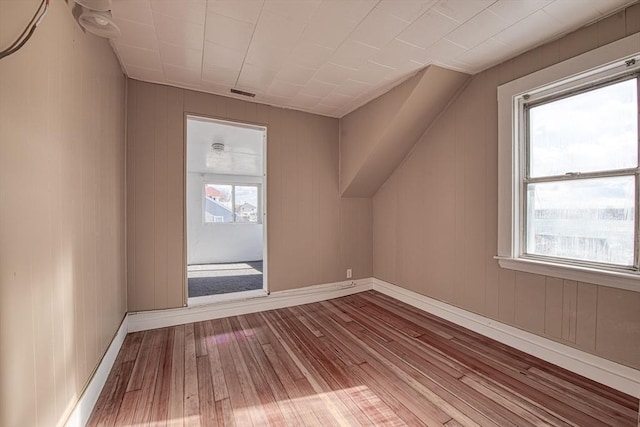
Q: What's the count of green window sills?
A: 0